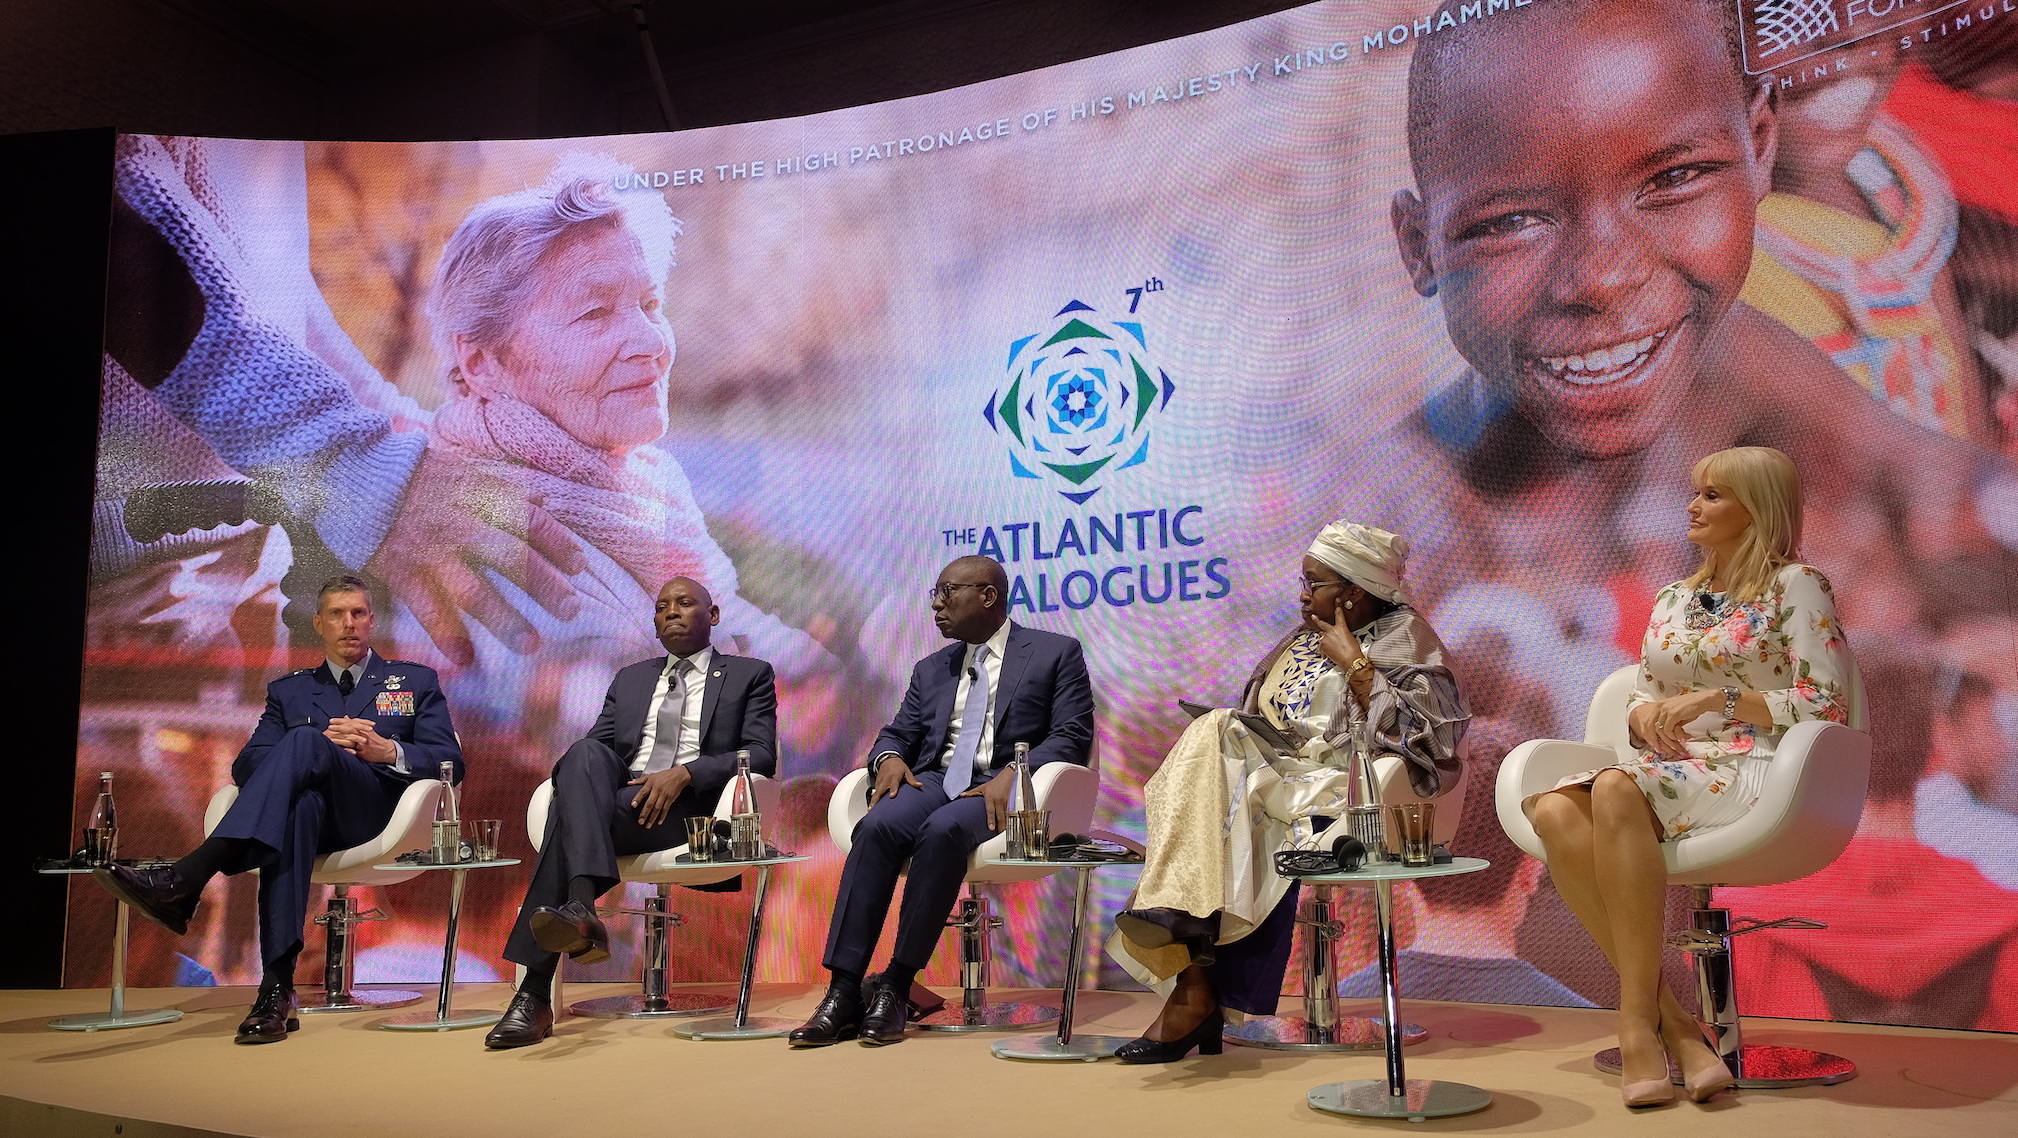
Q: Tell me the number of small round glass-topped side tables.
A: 5